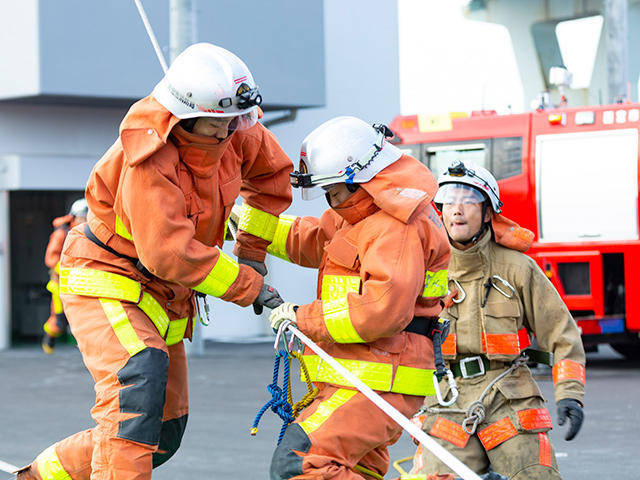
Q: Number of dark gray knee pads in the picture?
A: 3